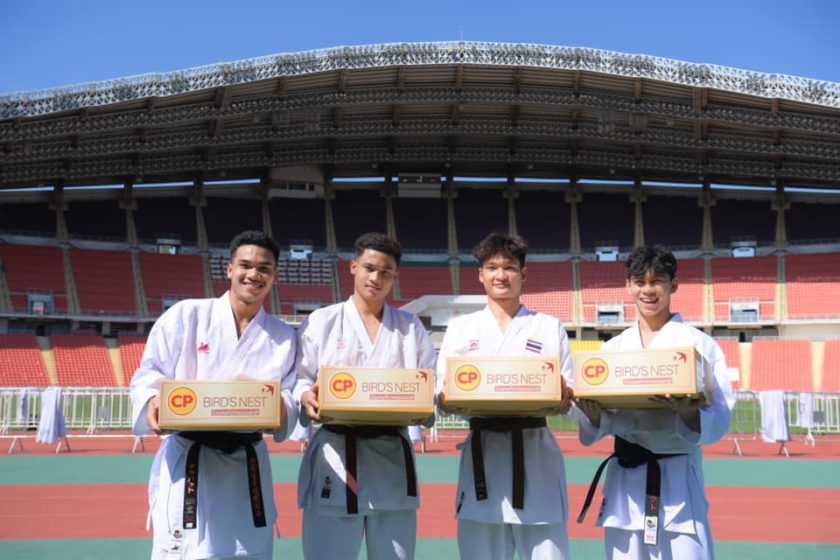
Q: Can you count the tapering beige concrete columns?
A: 12